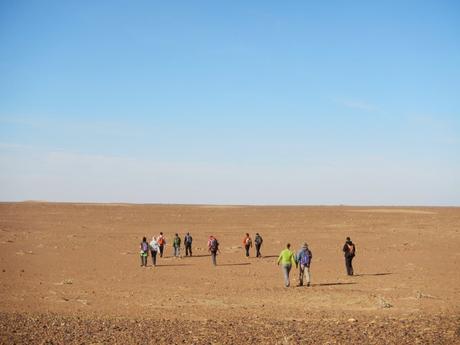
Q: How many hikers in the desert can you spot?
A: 11